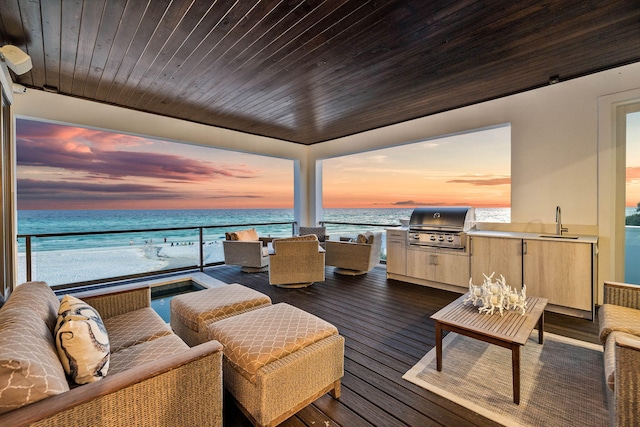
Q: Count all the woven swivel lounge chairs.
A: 4